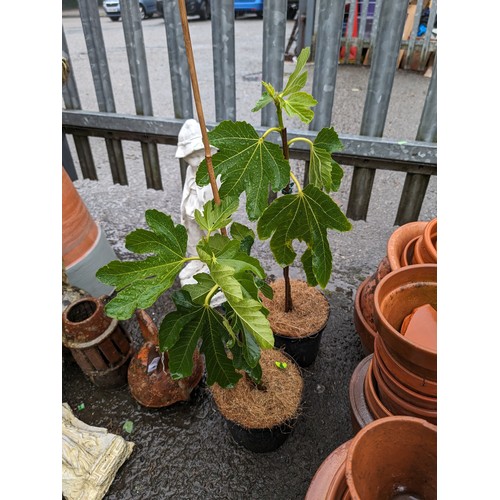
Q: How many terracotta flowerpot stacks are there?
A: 3